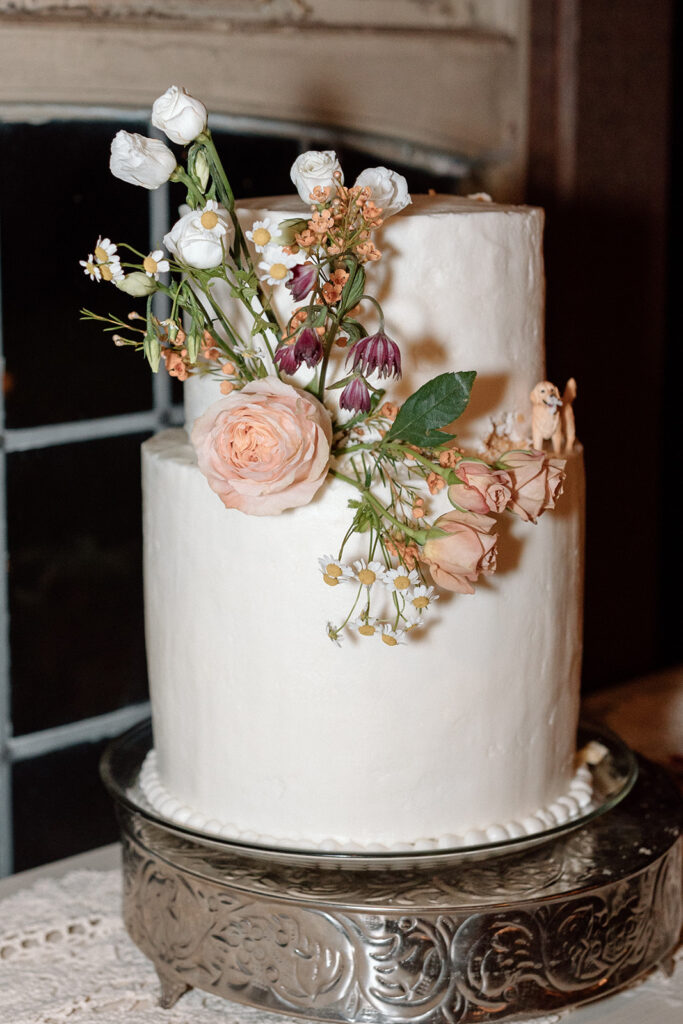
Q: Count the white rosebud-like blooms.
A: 5